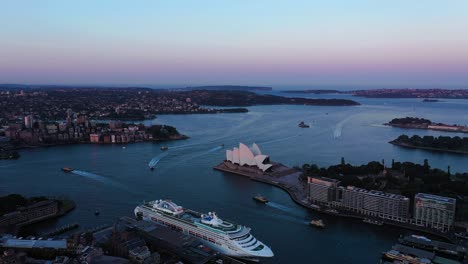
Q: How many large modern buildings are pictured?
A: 3